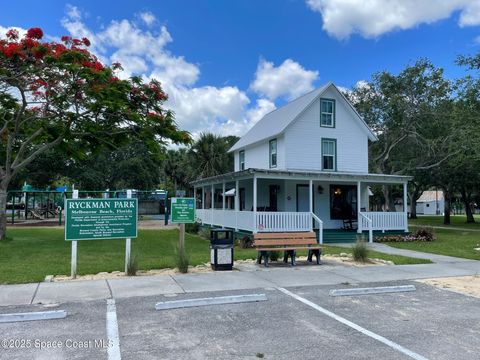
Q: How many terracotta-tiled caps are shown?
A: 0